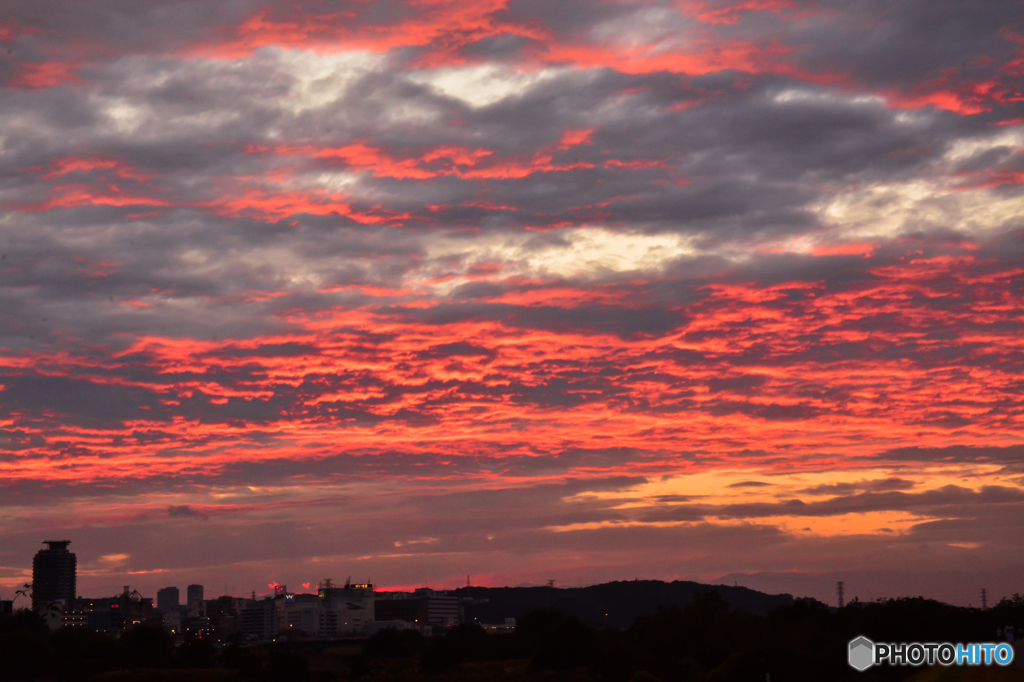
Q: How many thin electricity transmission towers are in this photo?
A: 2